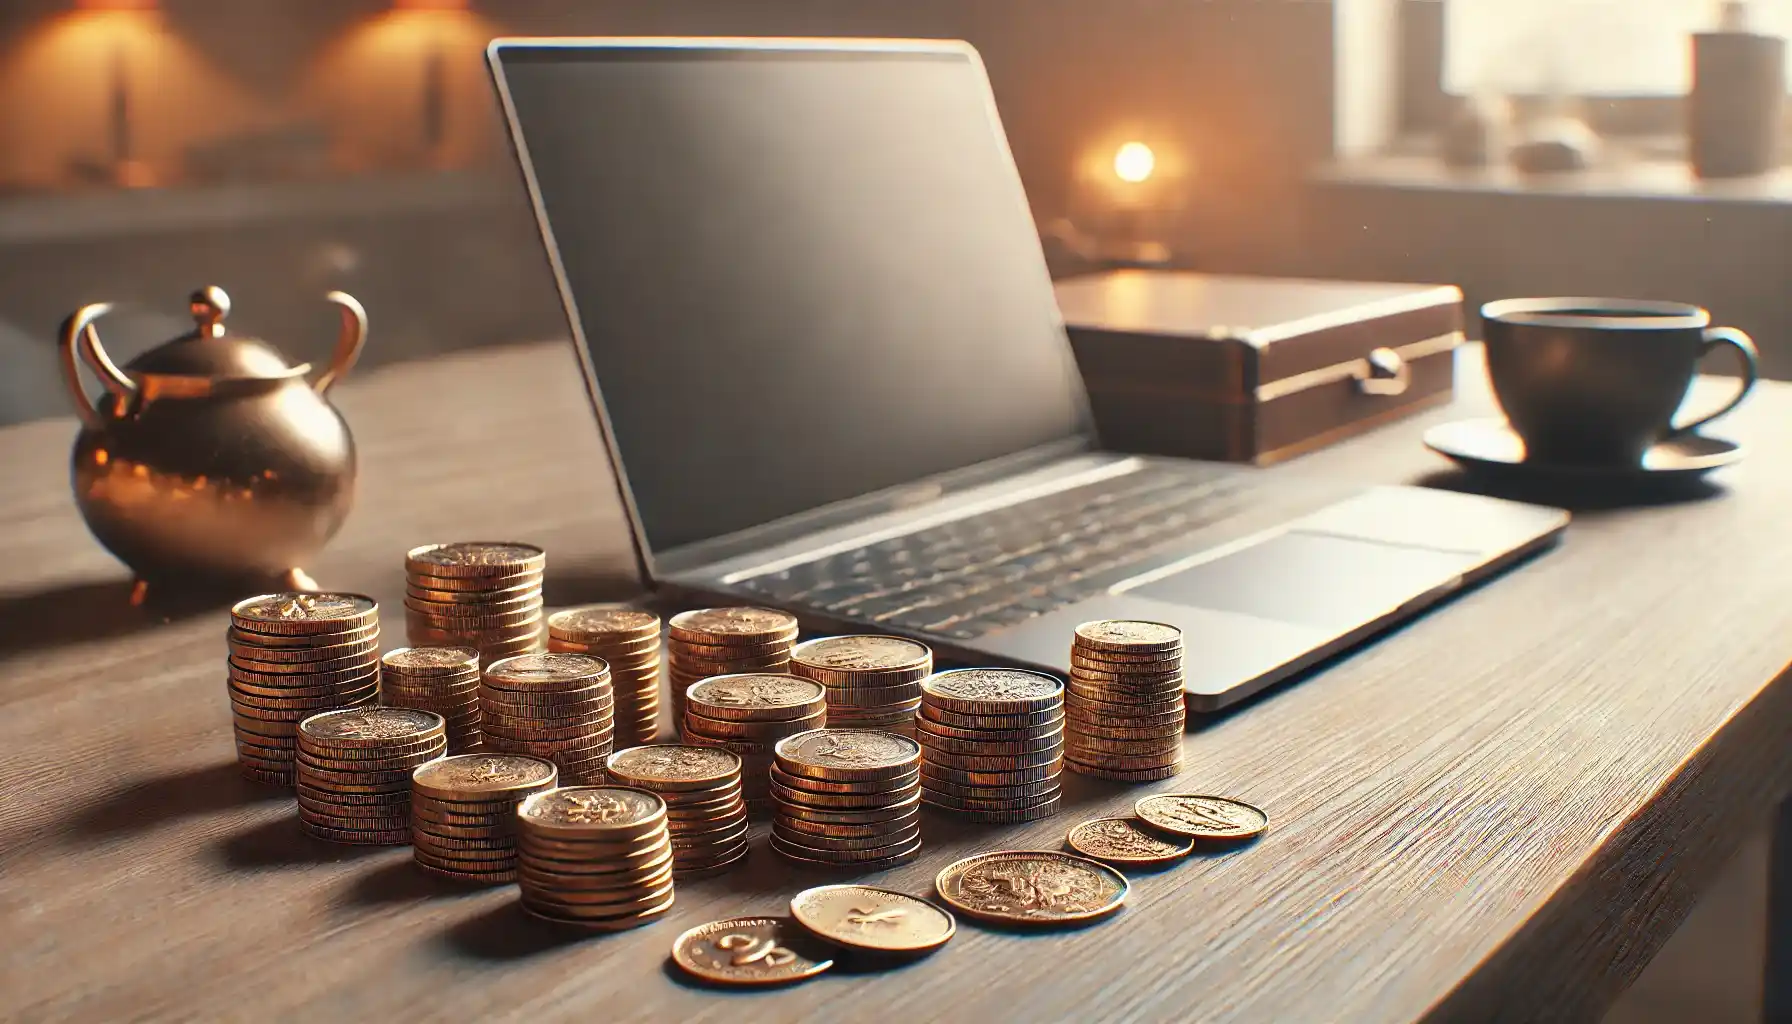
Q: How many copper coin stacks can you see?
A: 15